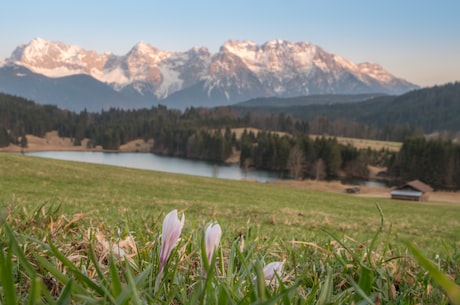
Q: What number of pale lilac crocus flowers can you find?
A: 3